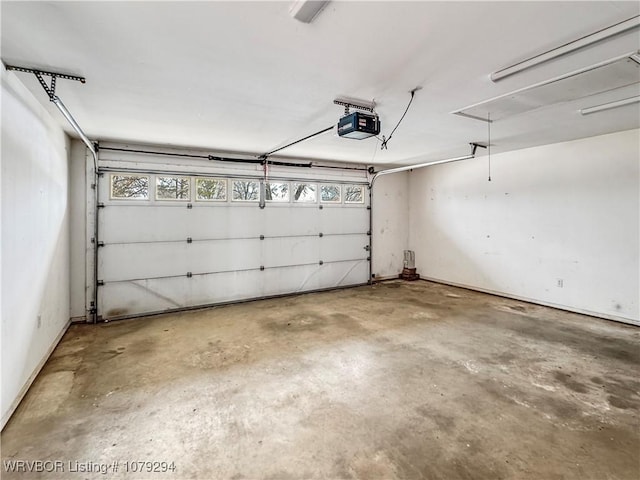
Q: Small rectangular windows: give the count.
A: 8